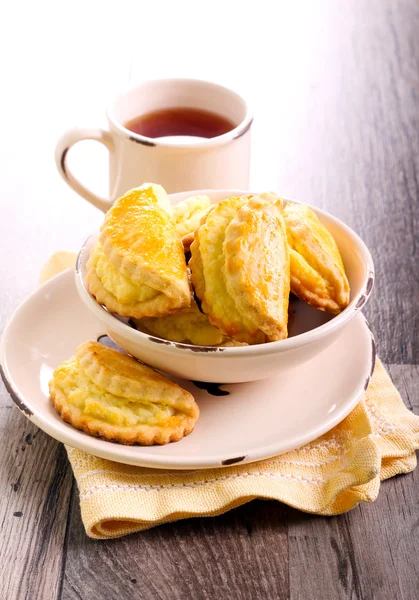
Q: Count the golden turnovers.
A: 6